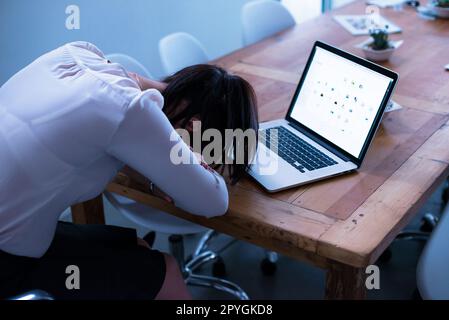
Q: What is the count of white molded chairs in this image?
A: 4